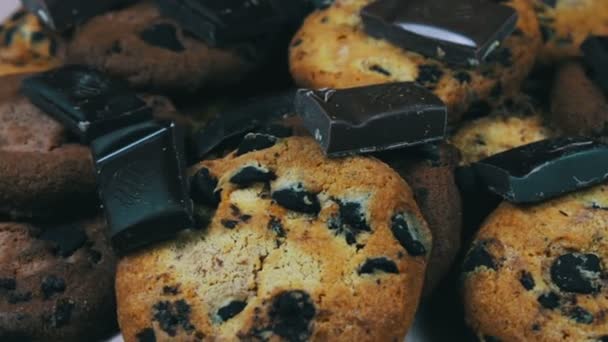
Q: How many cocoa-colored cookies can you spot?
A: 5